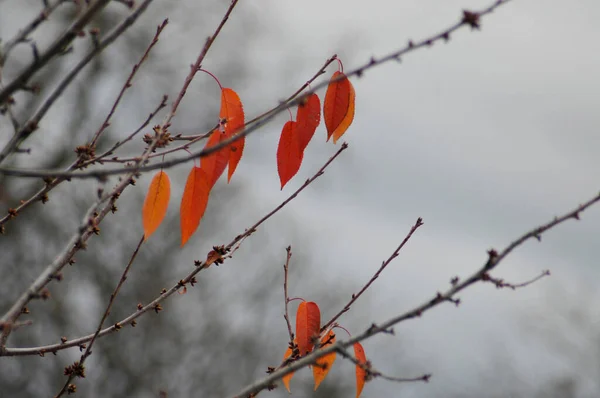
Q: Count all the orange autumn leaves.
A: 12